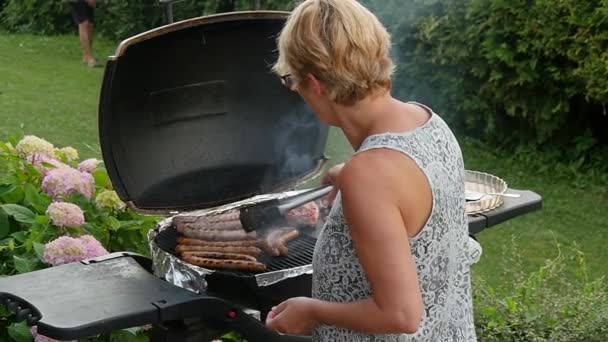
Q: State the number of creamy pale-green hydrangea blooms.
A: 3